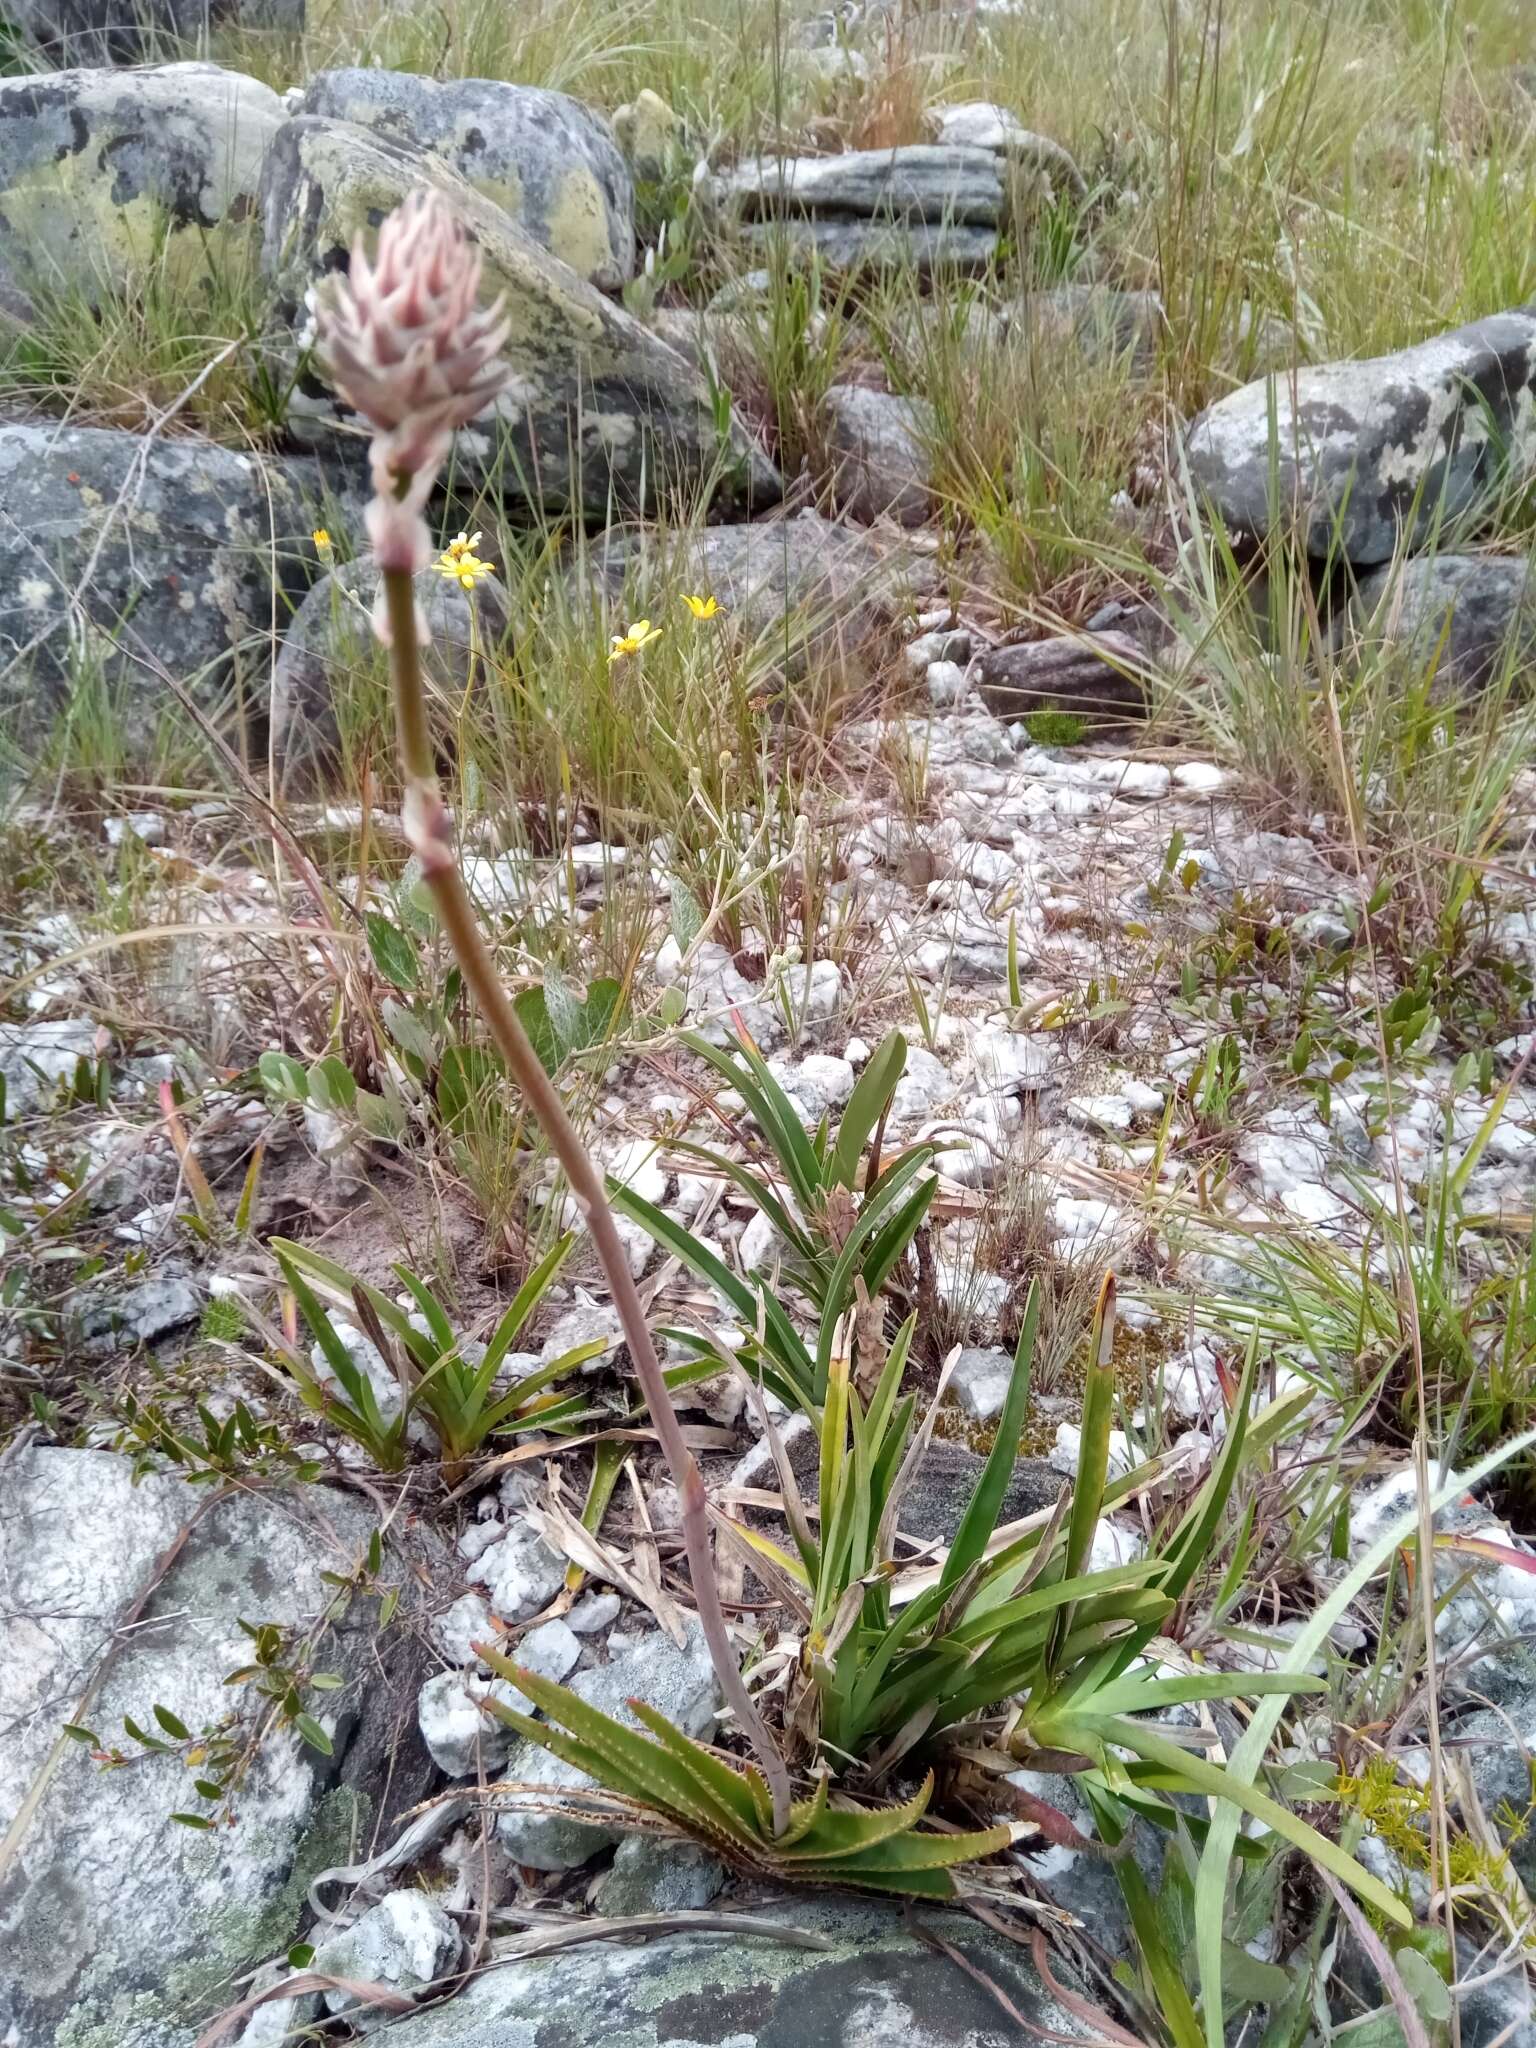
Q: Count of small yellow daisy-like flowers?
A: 5